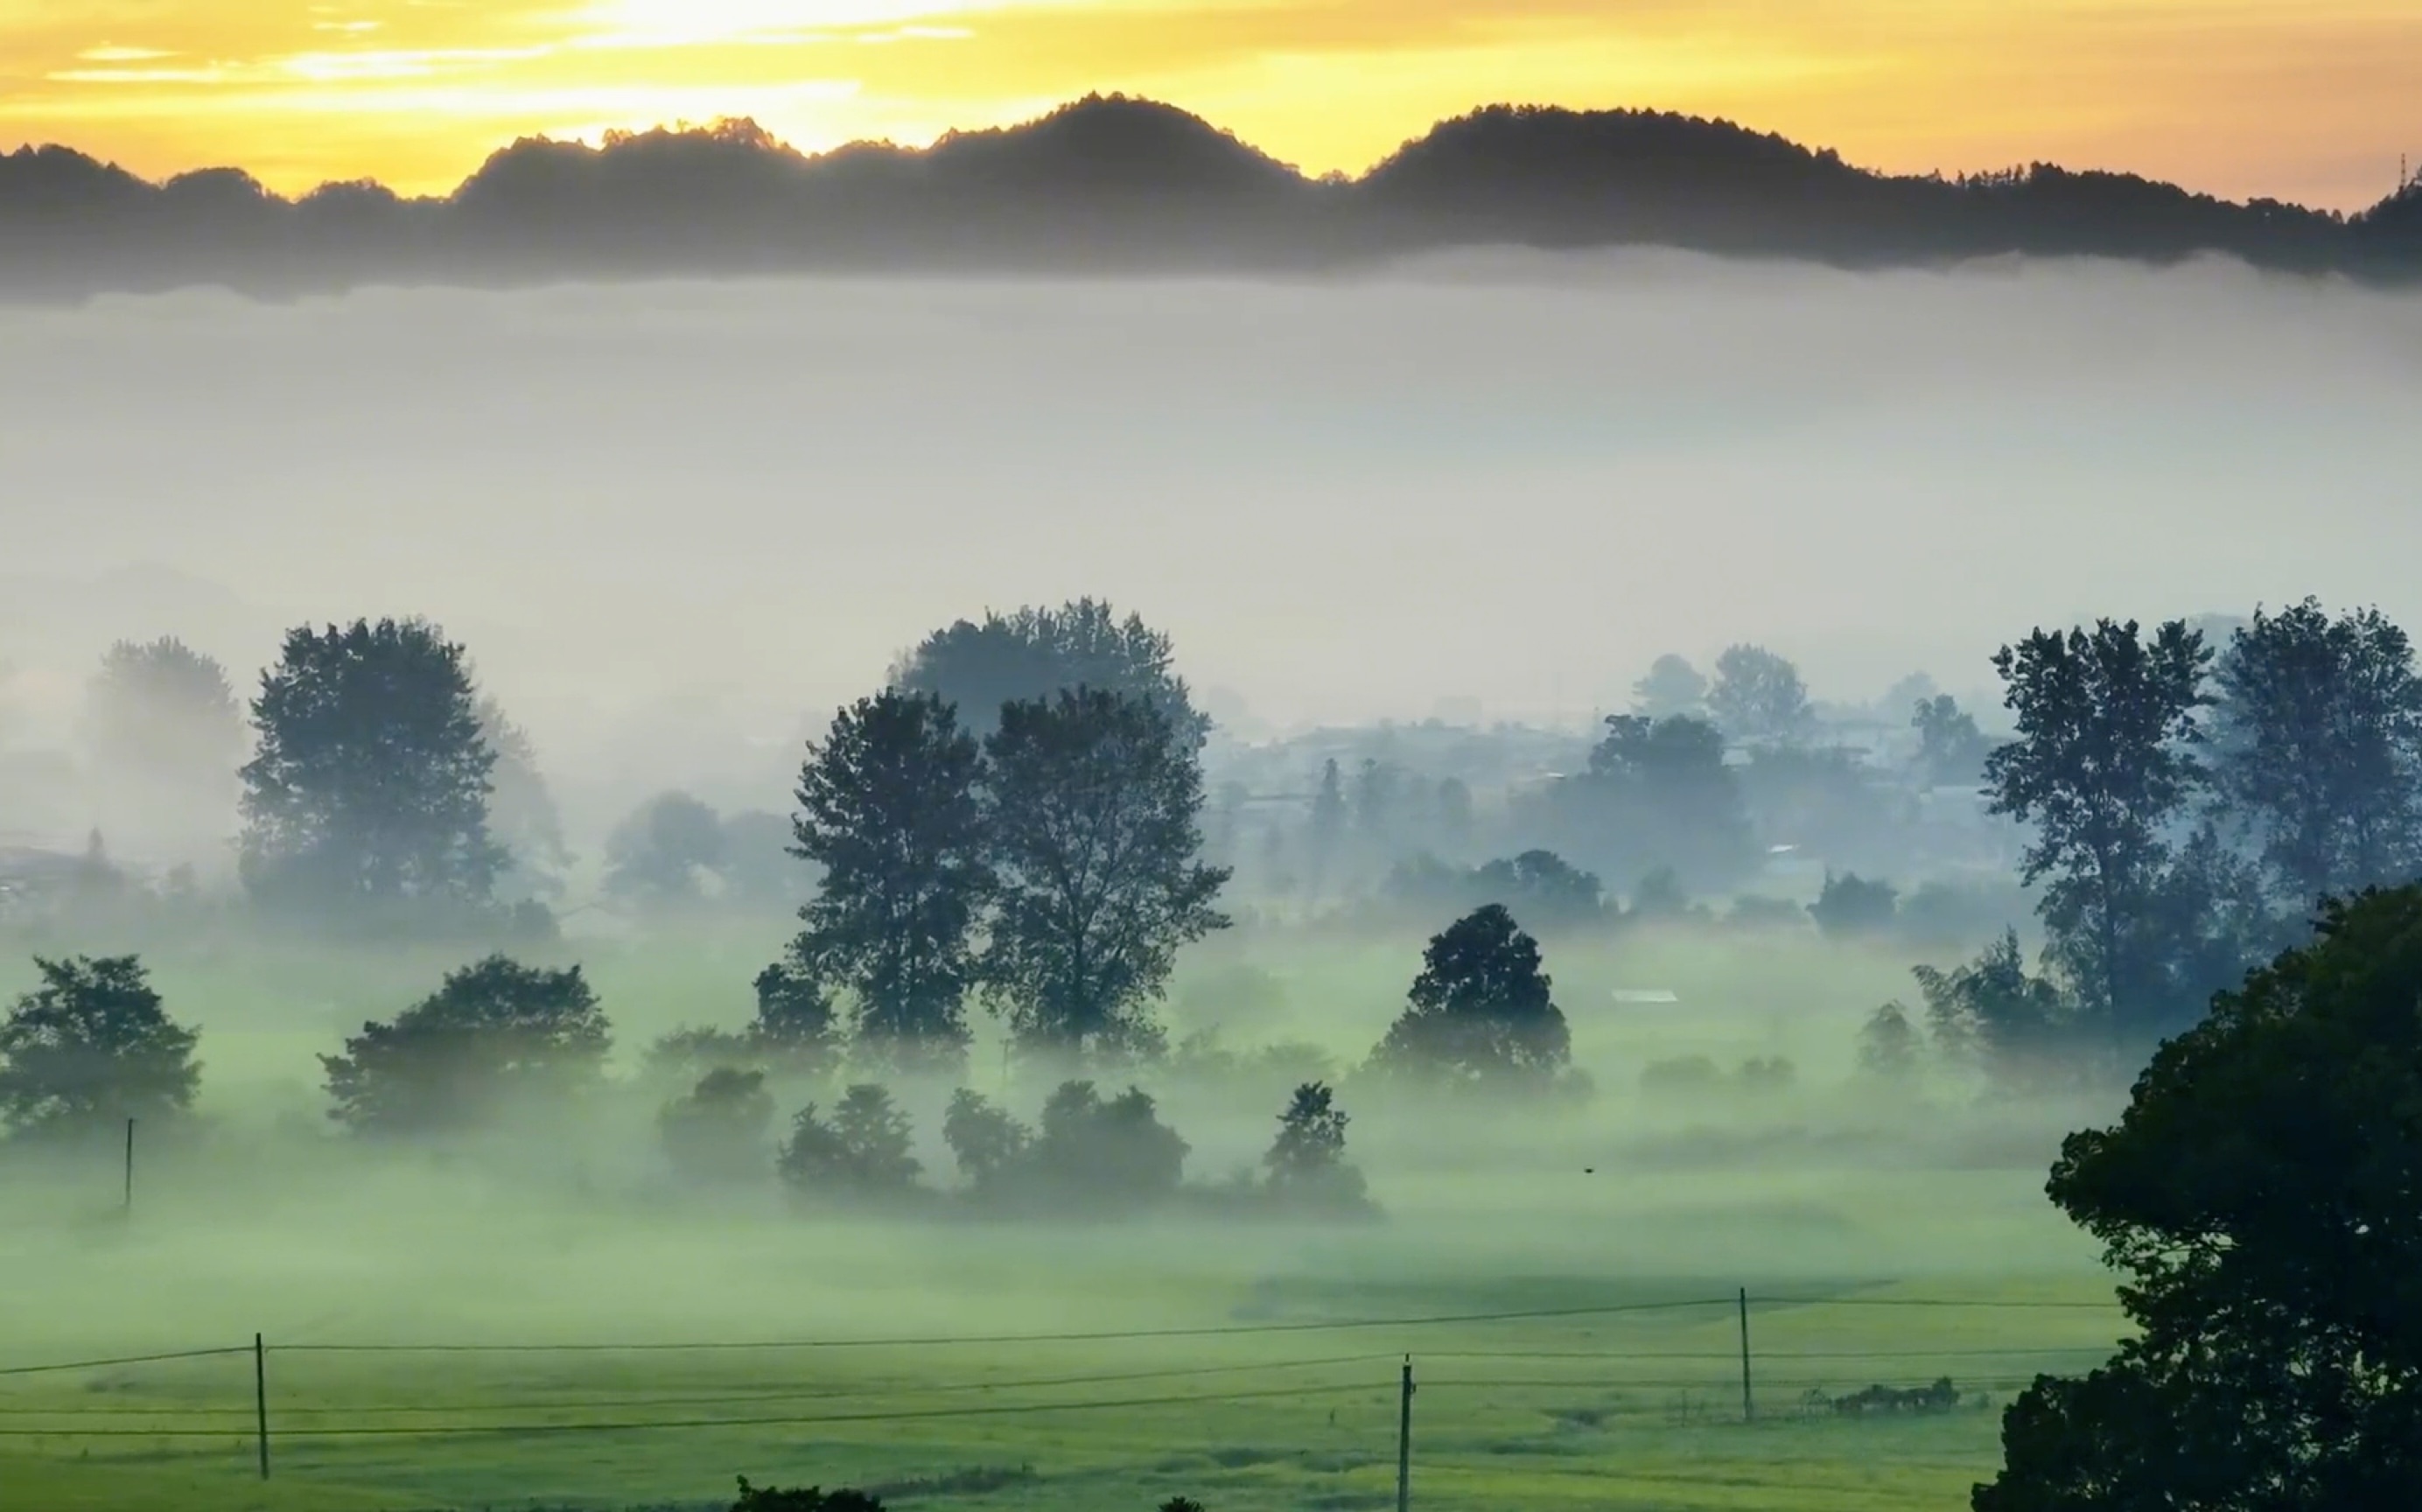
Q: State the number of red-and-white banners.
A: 0